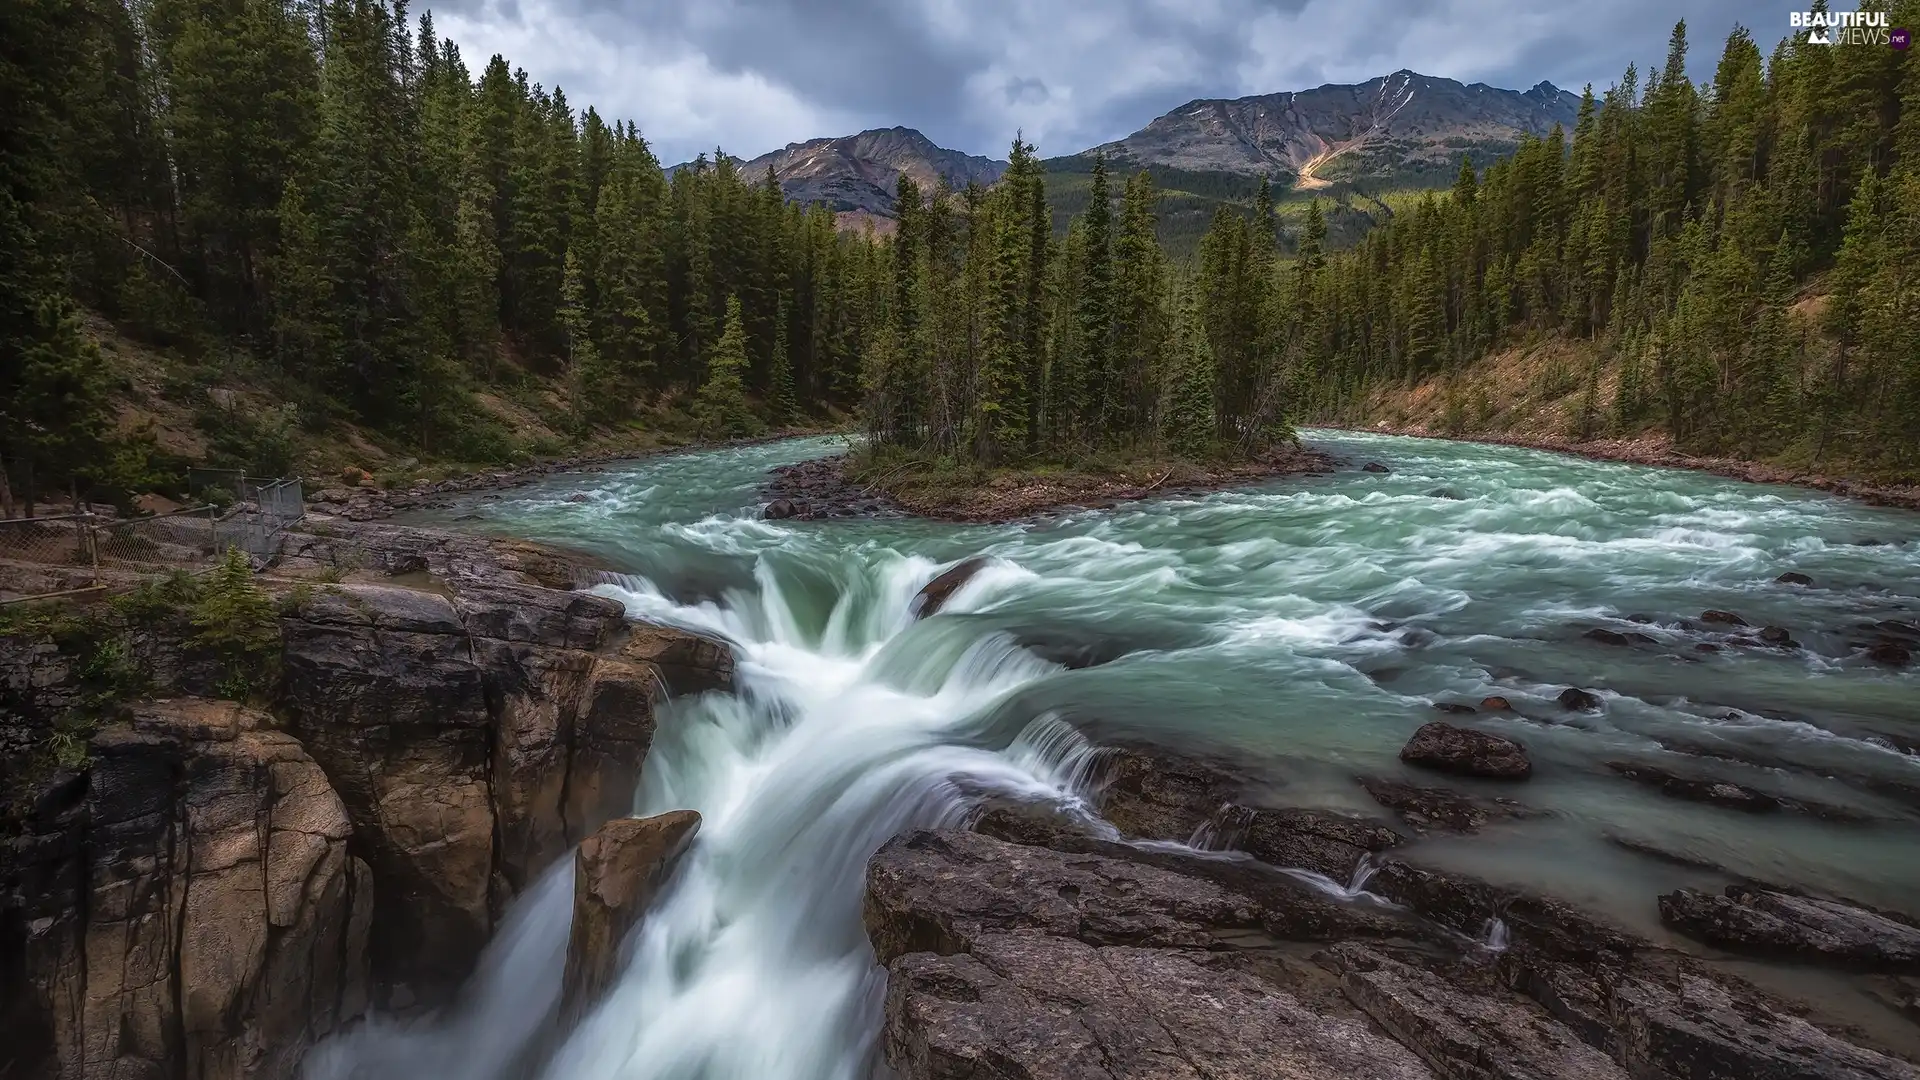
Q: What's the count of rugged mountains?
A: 2